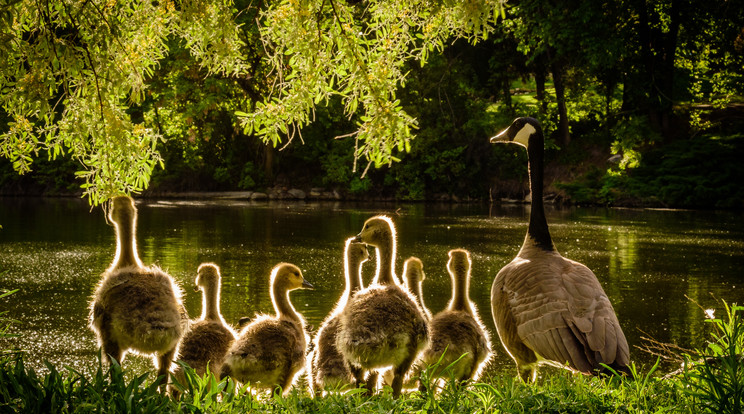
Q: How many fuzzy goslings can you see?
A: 7